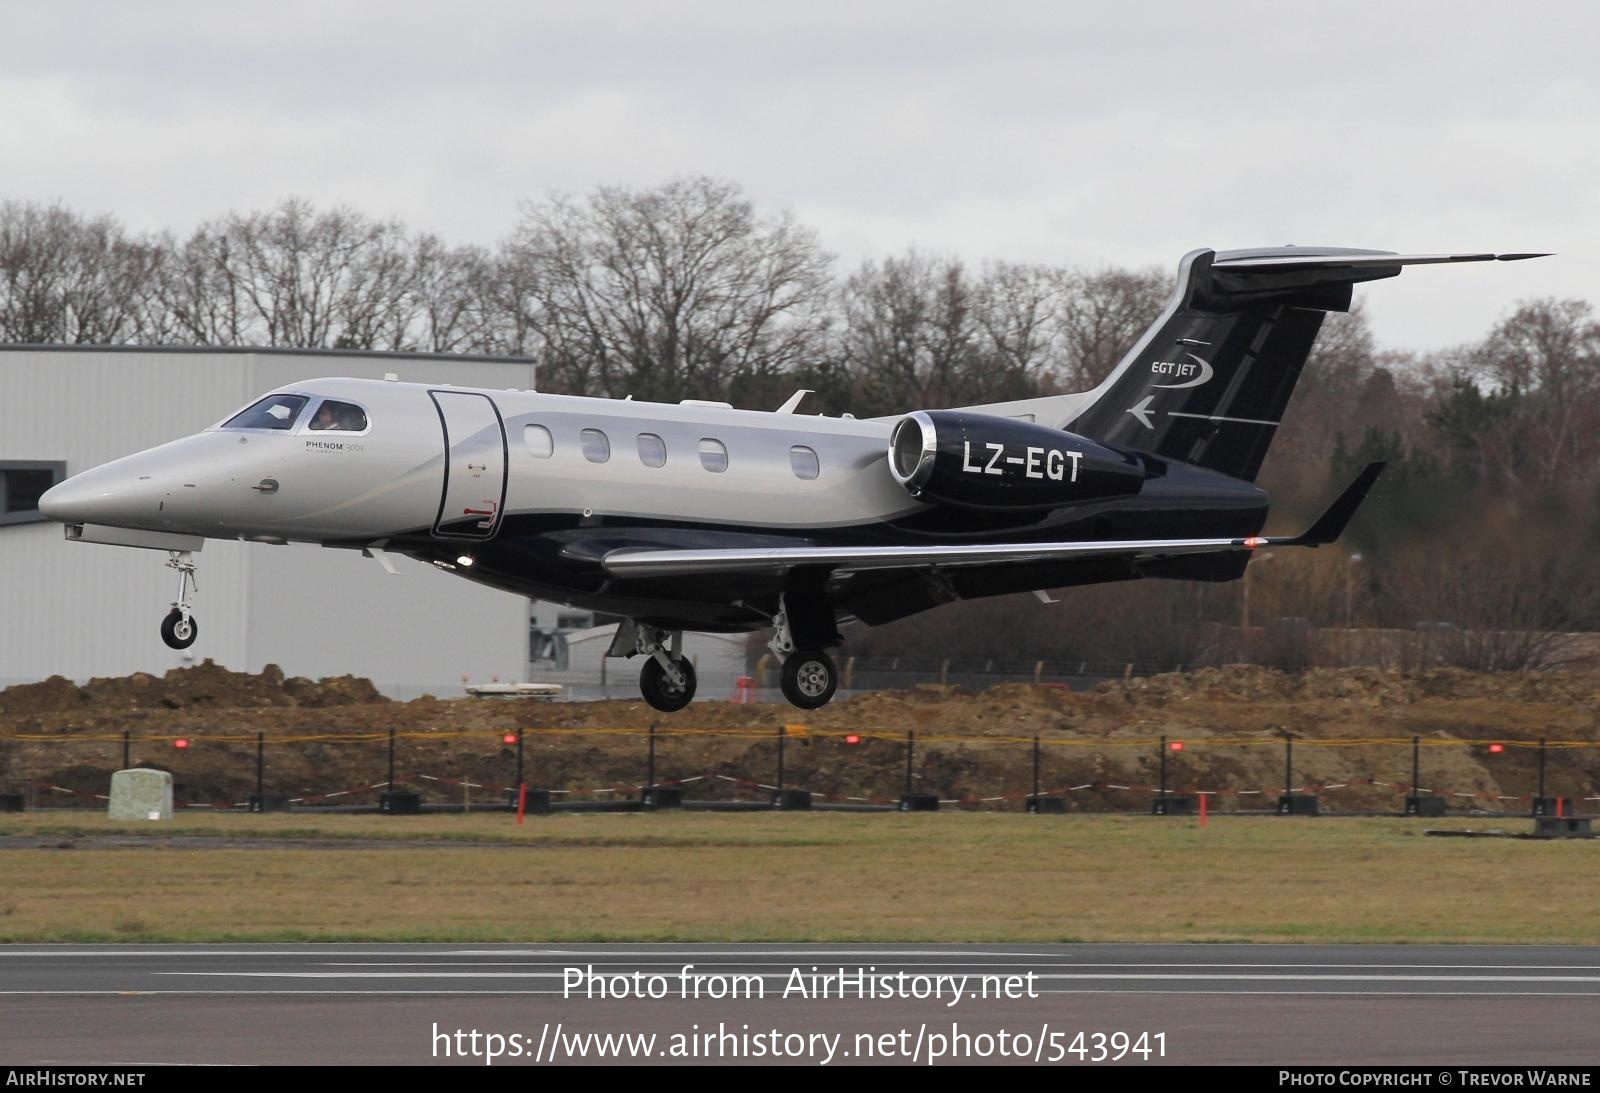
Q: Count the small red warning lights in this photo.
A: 5